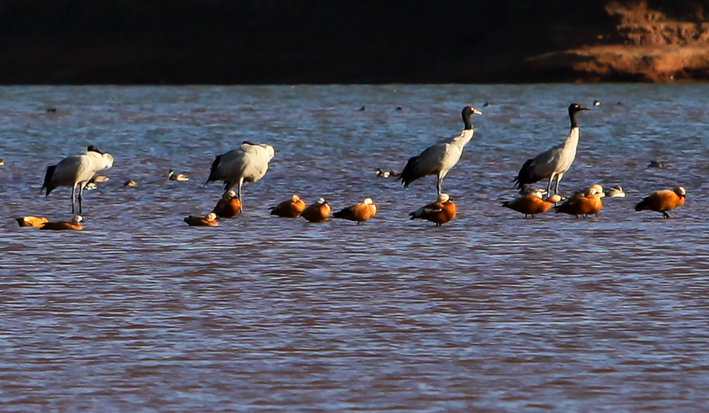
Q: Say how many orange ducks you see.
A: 12